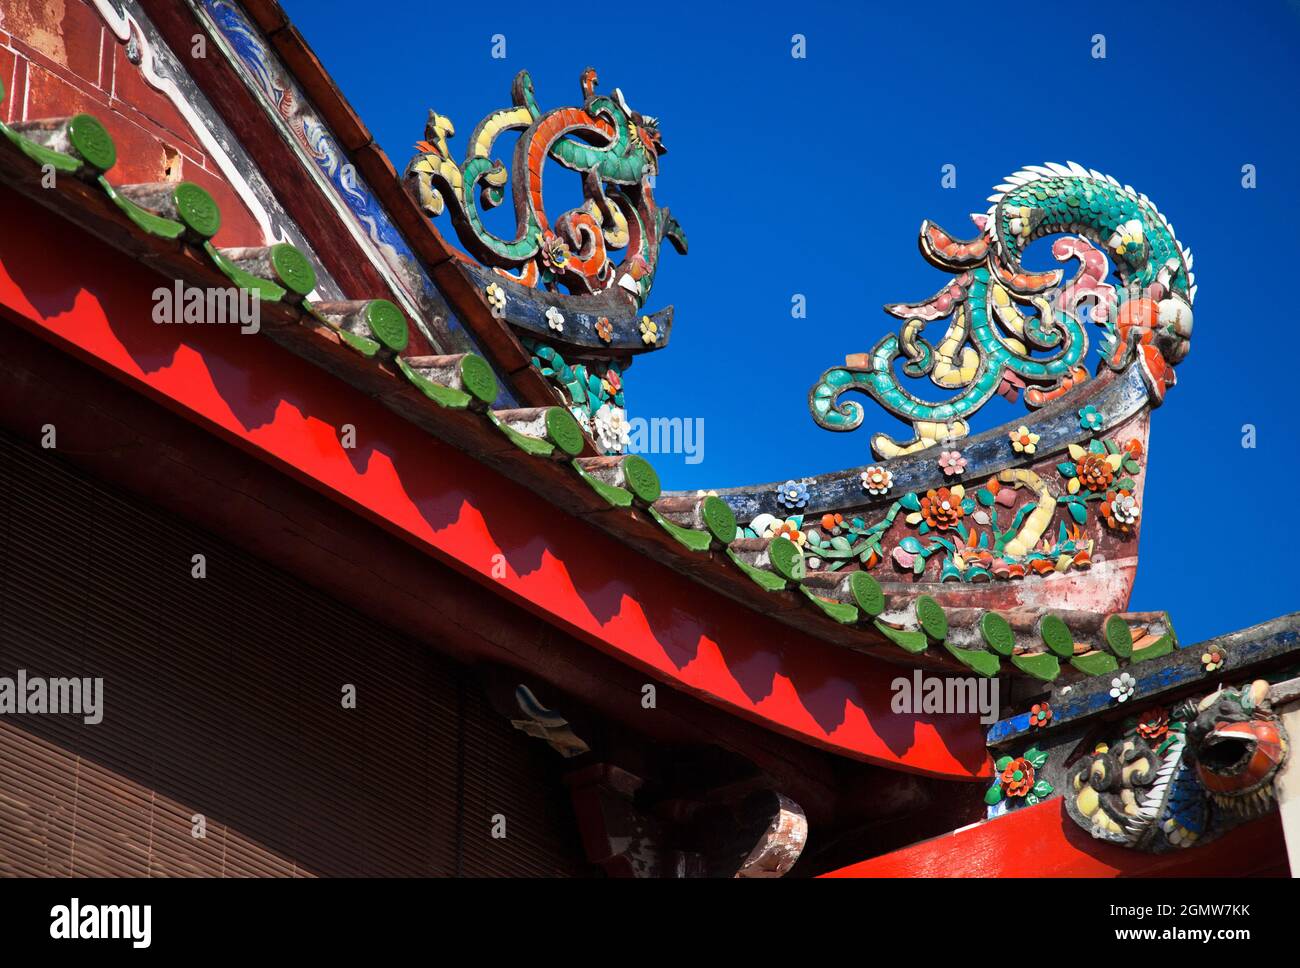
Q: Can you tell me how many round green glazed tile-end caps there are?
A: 14